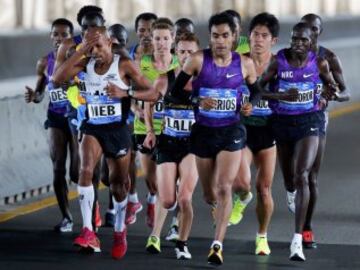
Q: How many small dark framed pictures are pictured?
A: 0